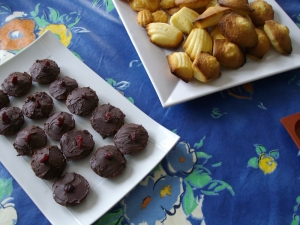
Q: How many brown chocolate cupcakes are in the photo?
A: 15